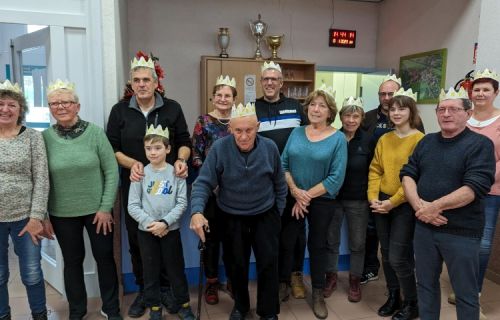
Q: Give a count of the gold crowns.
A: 13